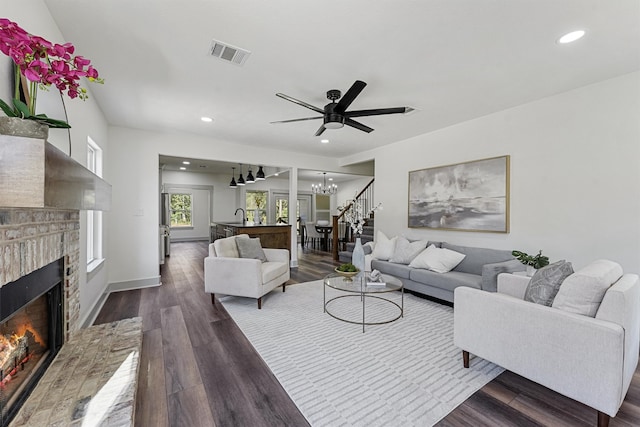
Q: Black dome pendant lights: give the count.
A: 4